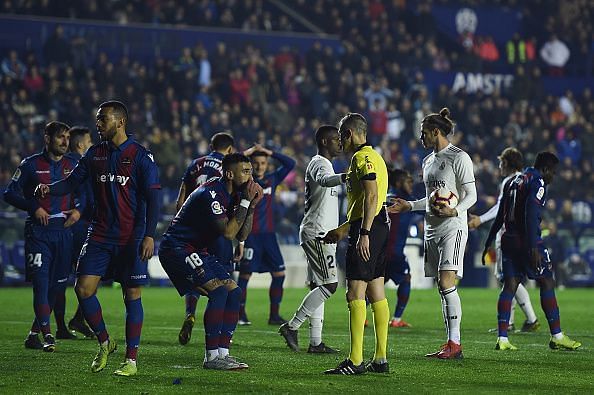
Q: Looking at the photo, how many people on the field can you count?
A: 12